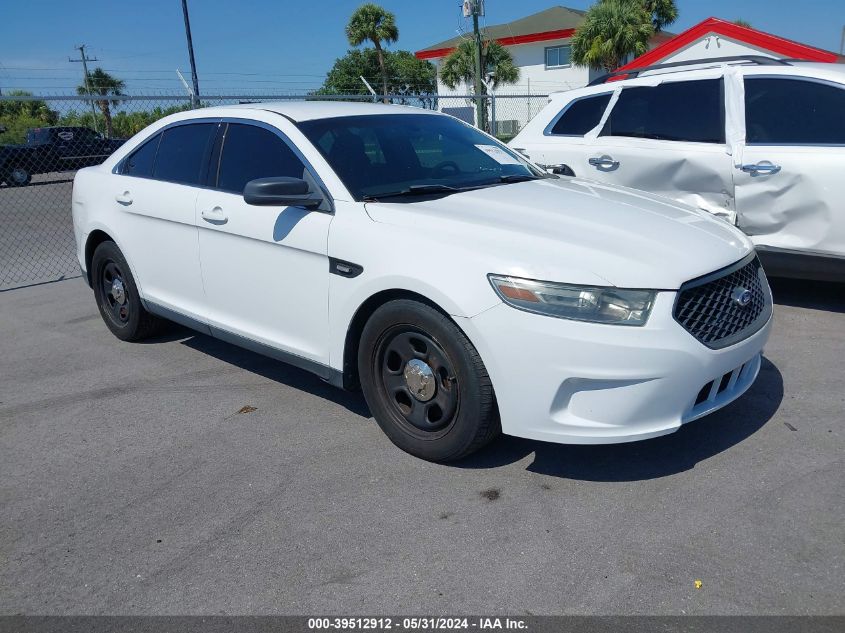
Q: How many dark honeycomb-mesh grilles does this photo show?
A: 1